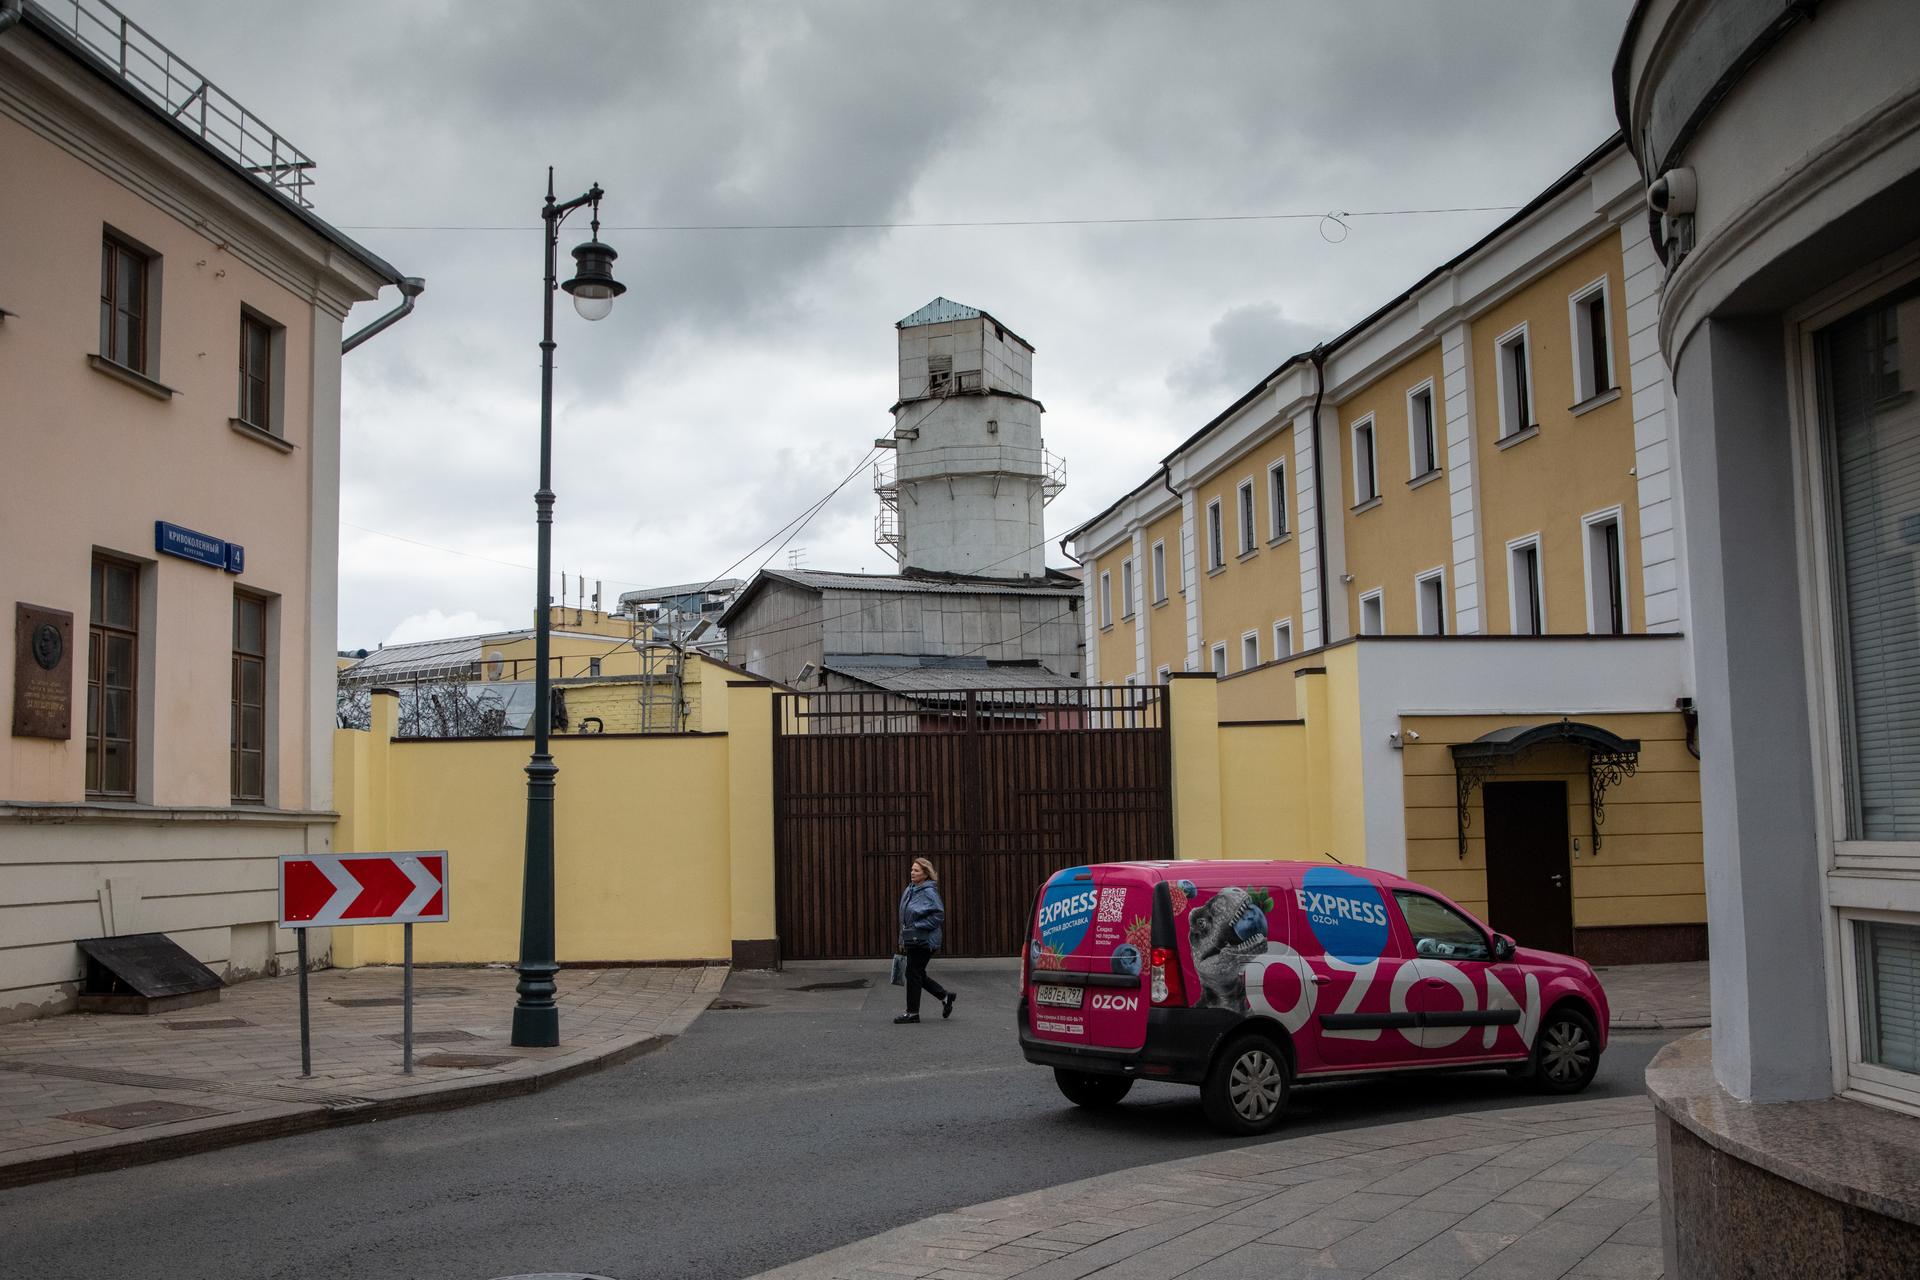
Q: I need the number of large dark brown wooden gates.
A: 1